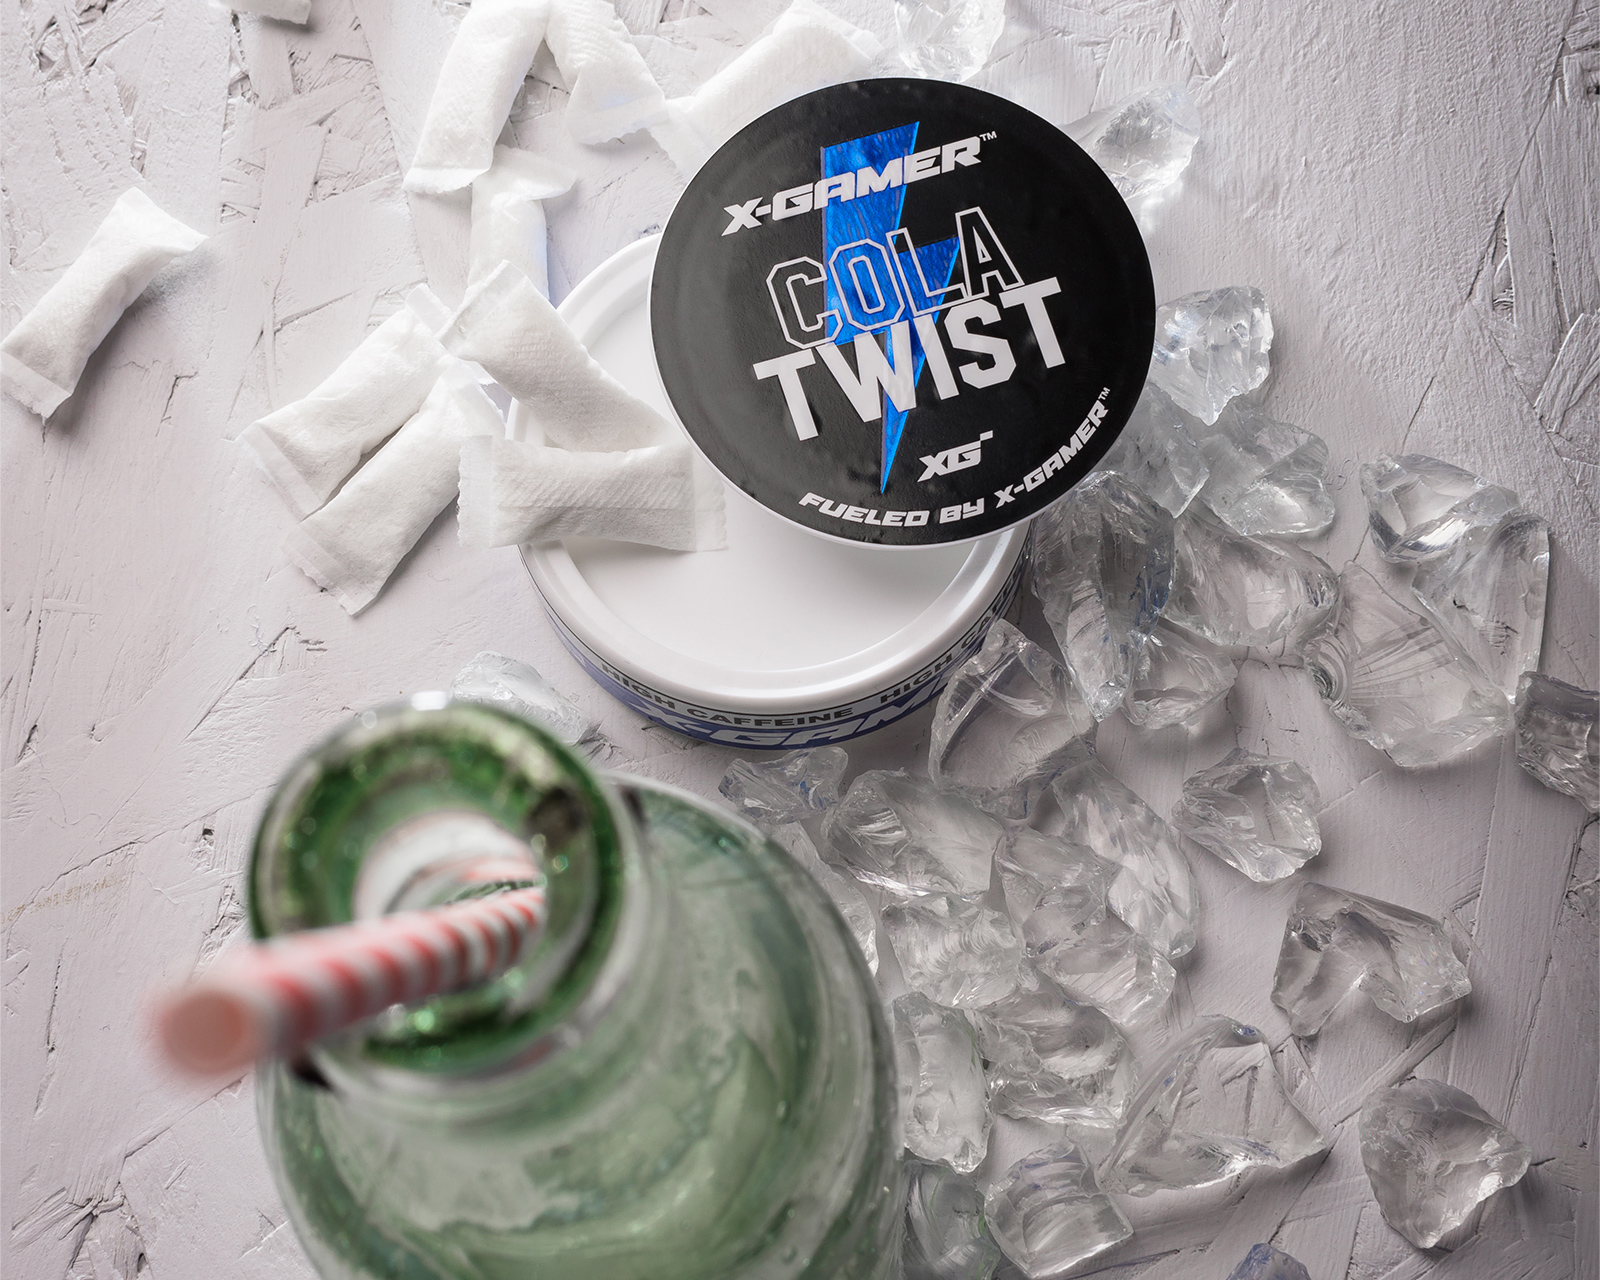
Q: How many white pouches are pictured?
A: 10